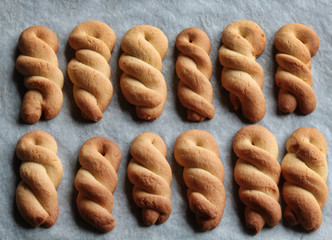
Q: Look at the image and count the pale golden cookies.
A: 12